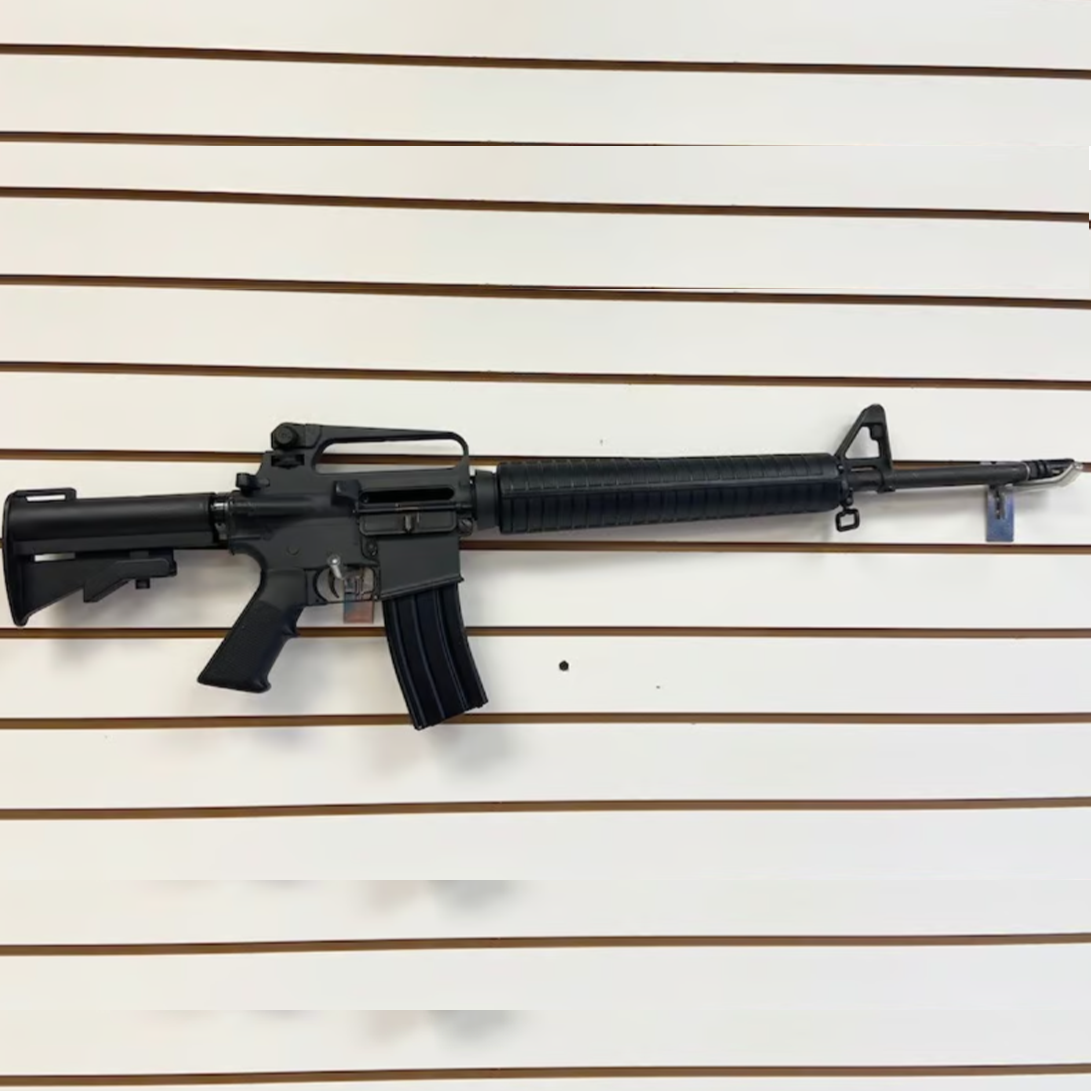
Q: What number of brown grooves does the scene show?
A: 12